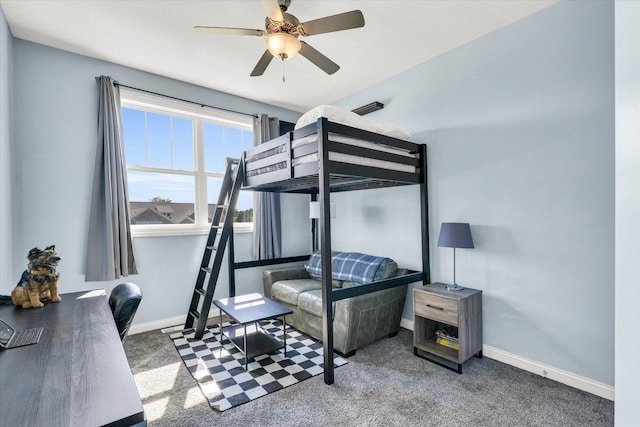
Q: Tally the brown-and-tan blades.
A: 5